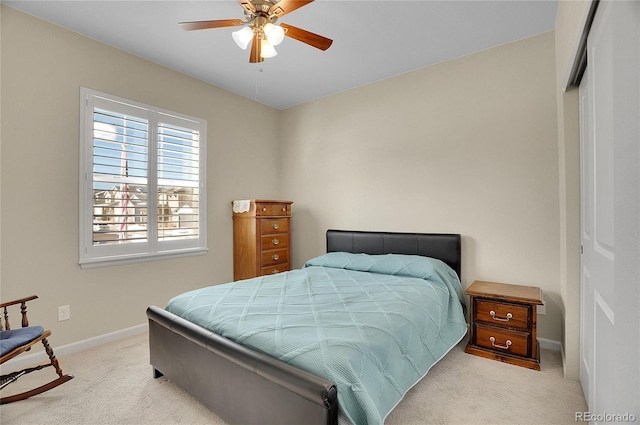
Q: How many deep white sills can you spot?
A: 1